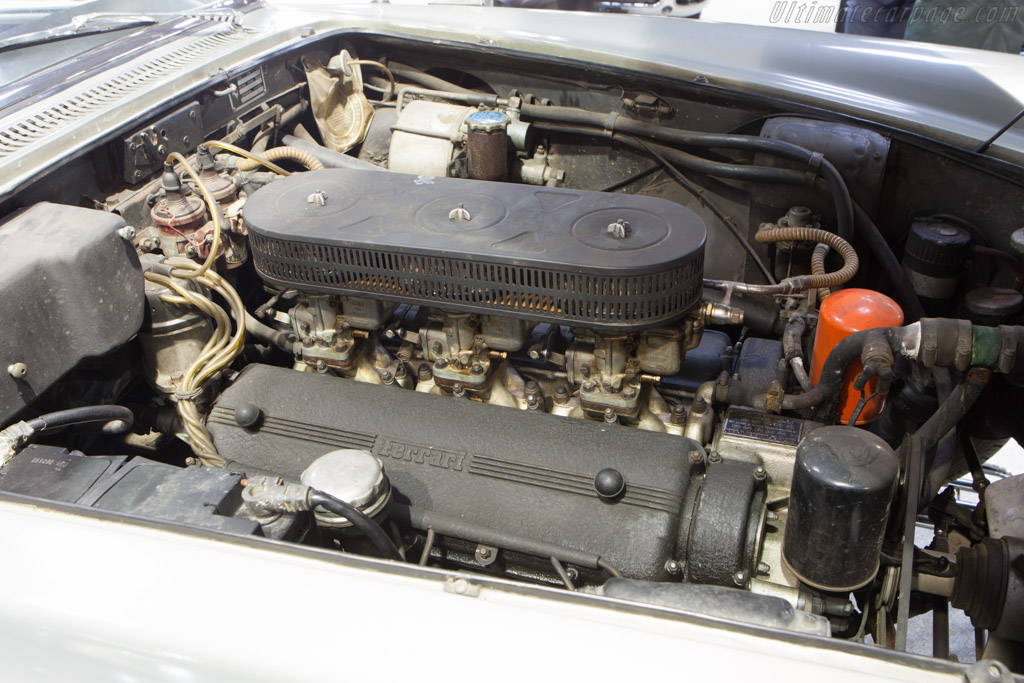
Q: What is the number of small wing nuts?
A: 3